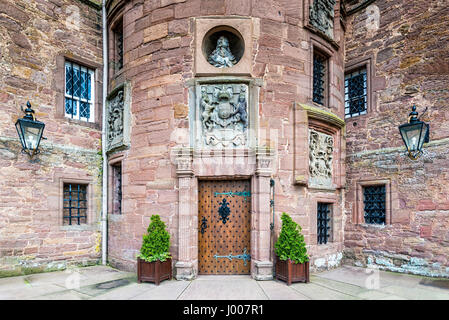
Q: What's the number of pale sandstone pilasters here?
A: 2